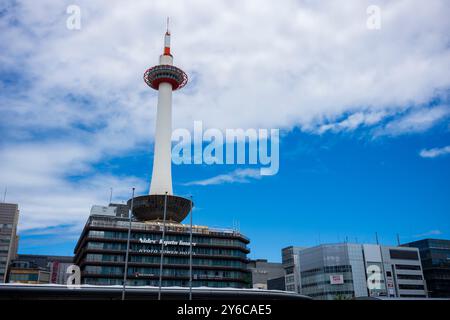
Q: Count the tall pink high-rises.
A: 0